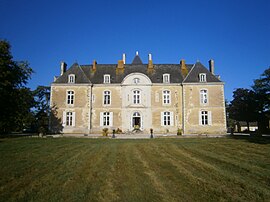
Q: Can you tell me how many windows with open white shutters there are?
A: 4